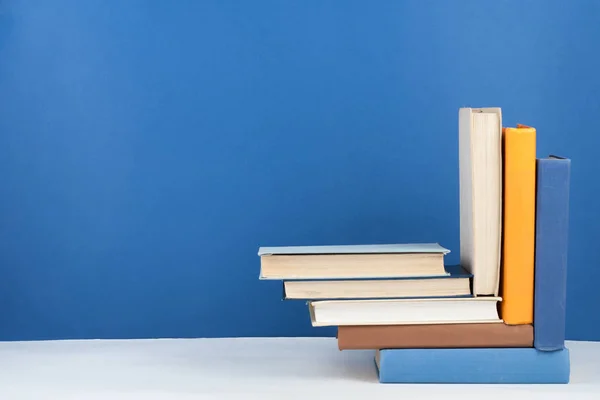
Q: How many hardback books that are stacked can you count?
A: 8